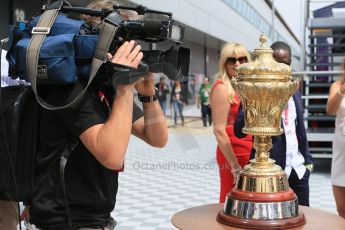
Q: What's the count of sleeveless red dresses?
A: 1